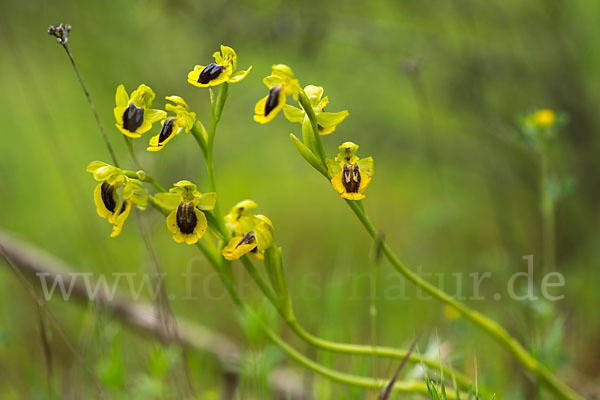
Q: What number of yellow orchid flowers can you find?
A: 11